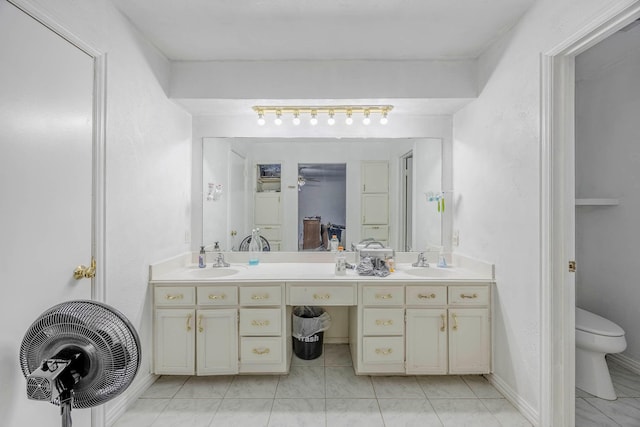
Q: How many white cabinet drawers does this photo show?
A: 11